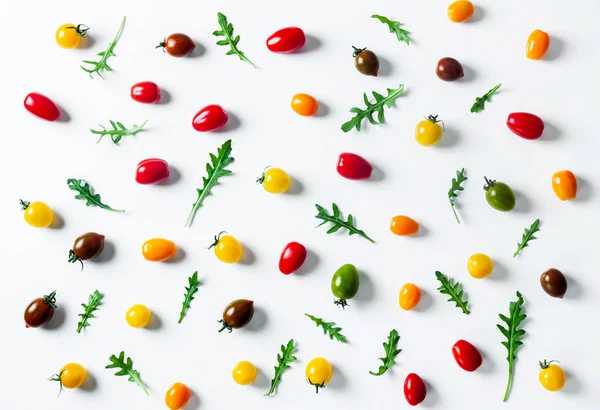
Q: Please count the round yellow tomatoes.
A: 11